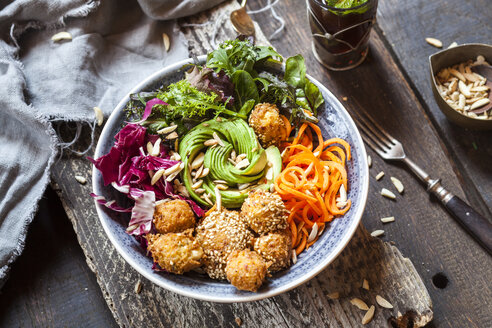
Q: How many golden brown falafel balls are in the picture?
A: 7